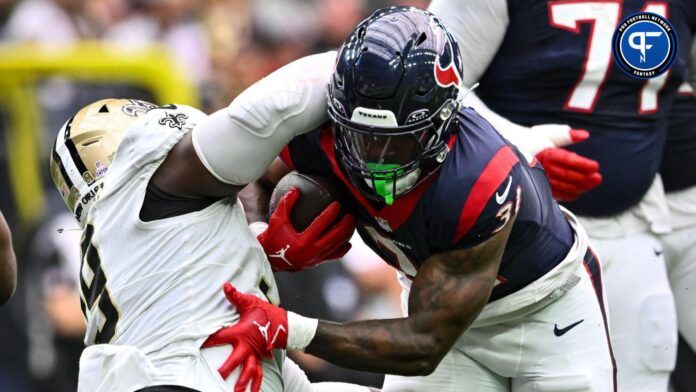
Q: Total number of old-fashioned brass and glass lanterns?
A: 0